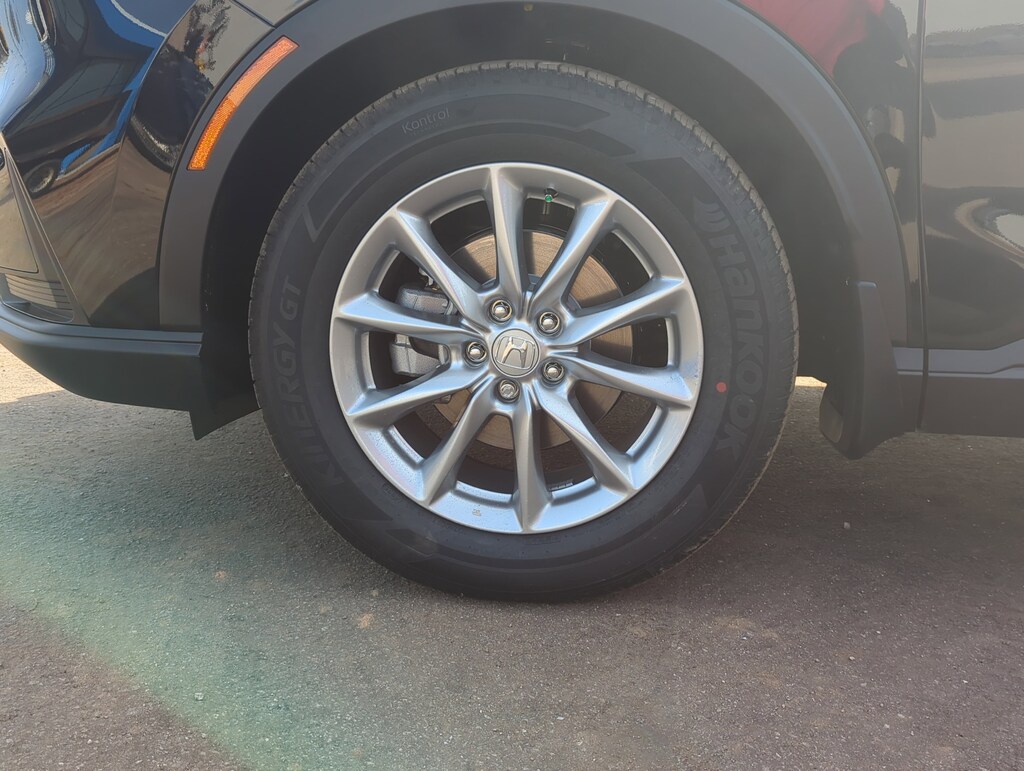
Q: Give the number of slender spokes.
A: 10